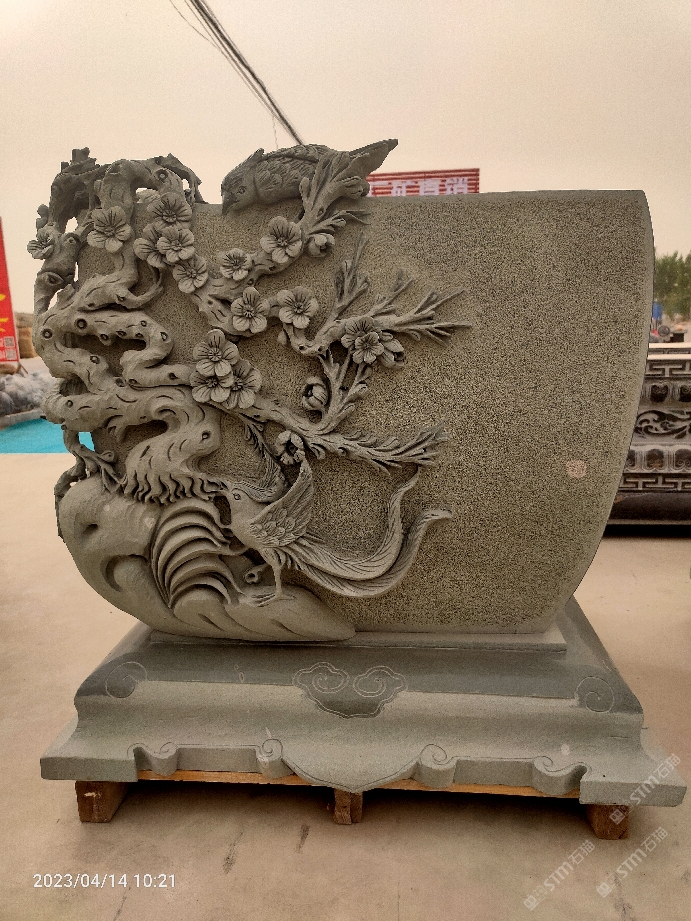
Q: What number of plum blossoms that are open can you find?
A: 15